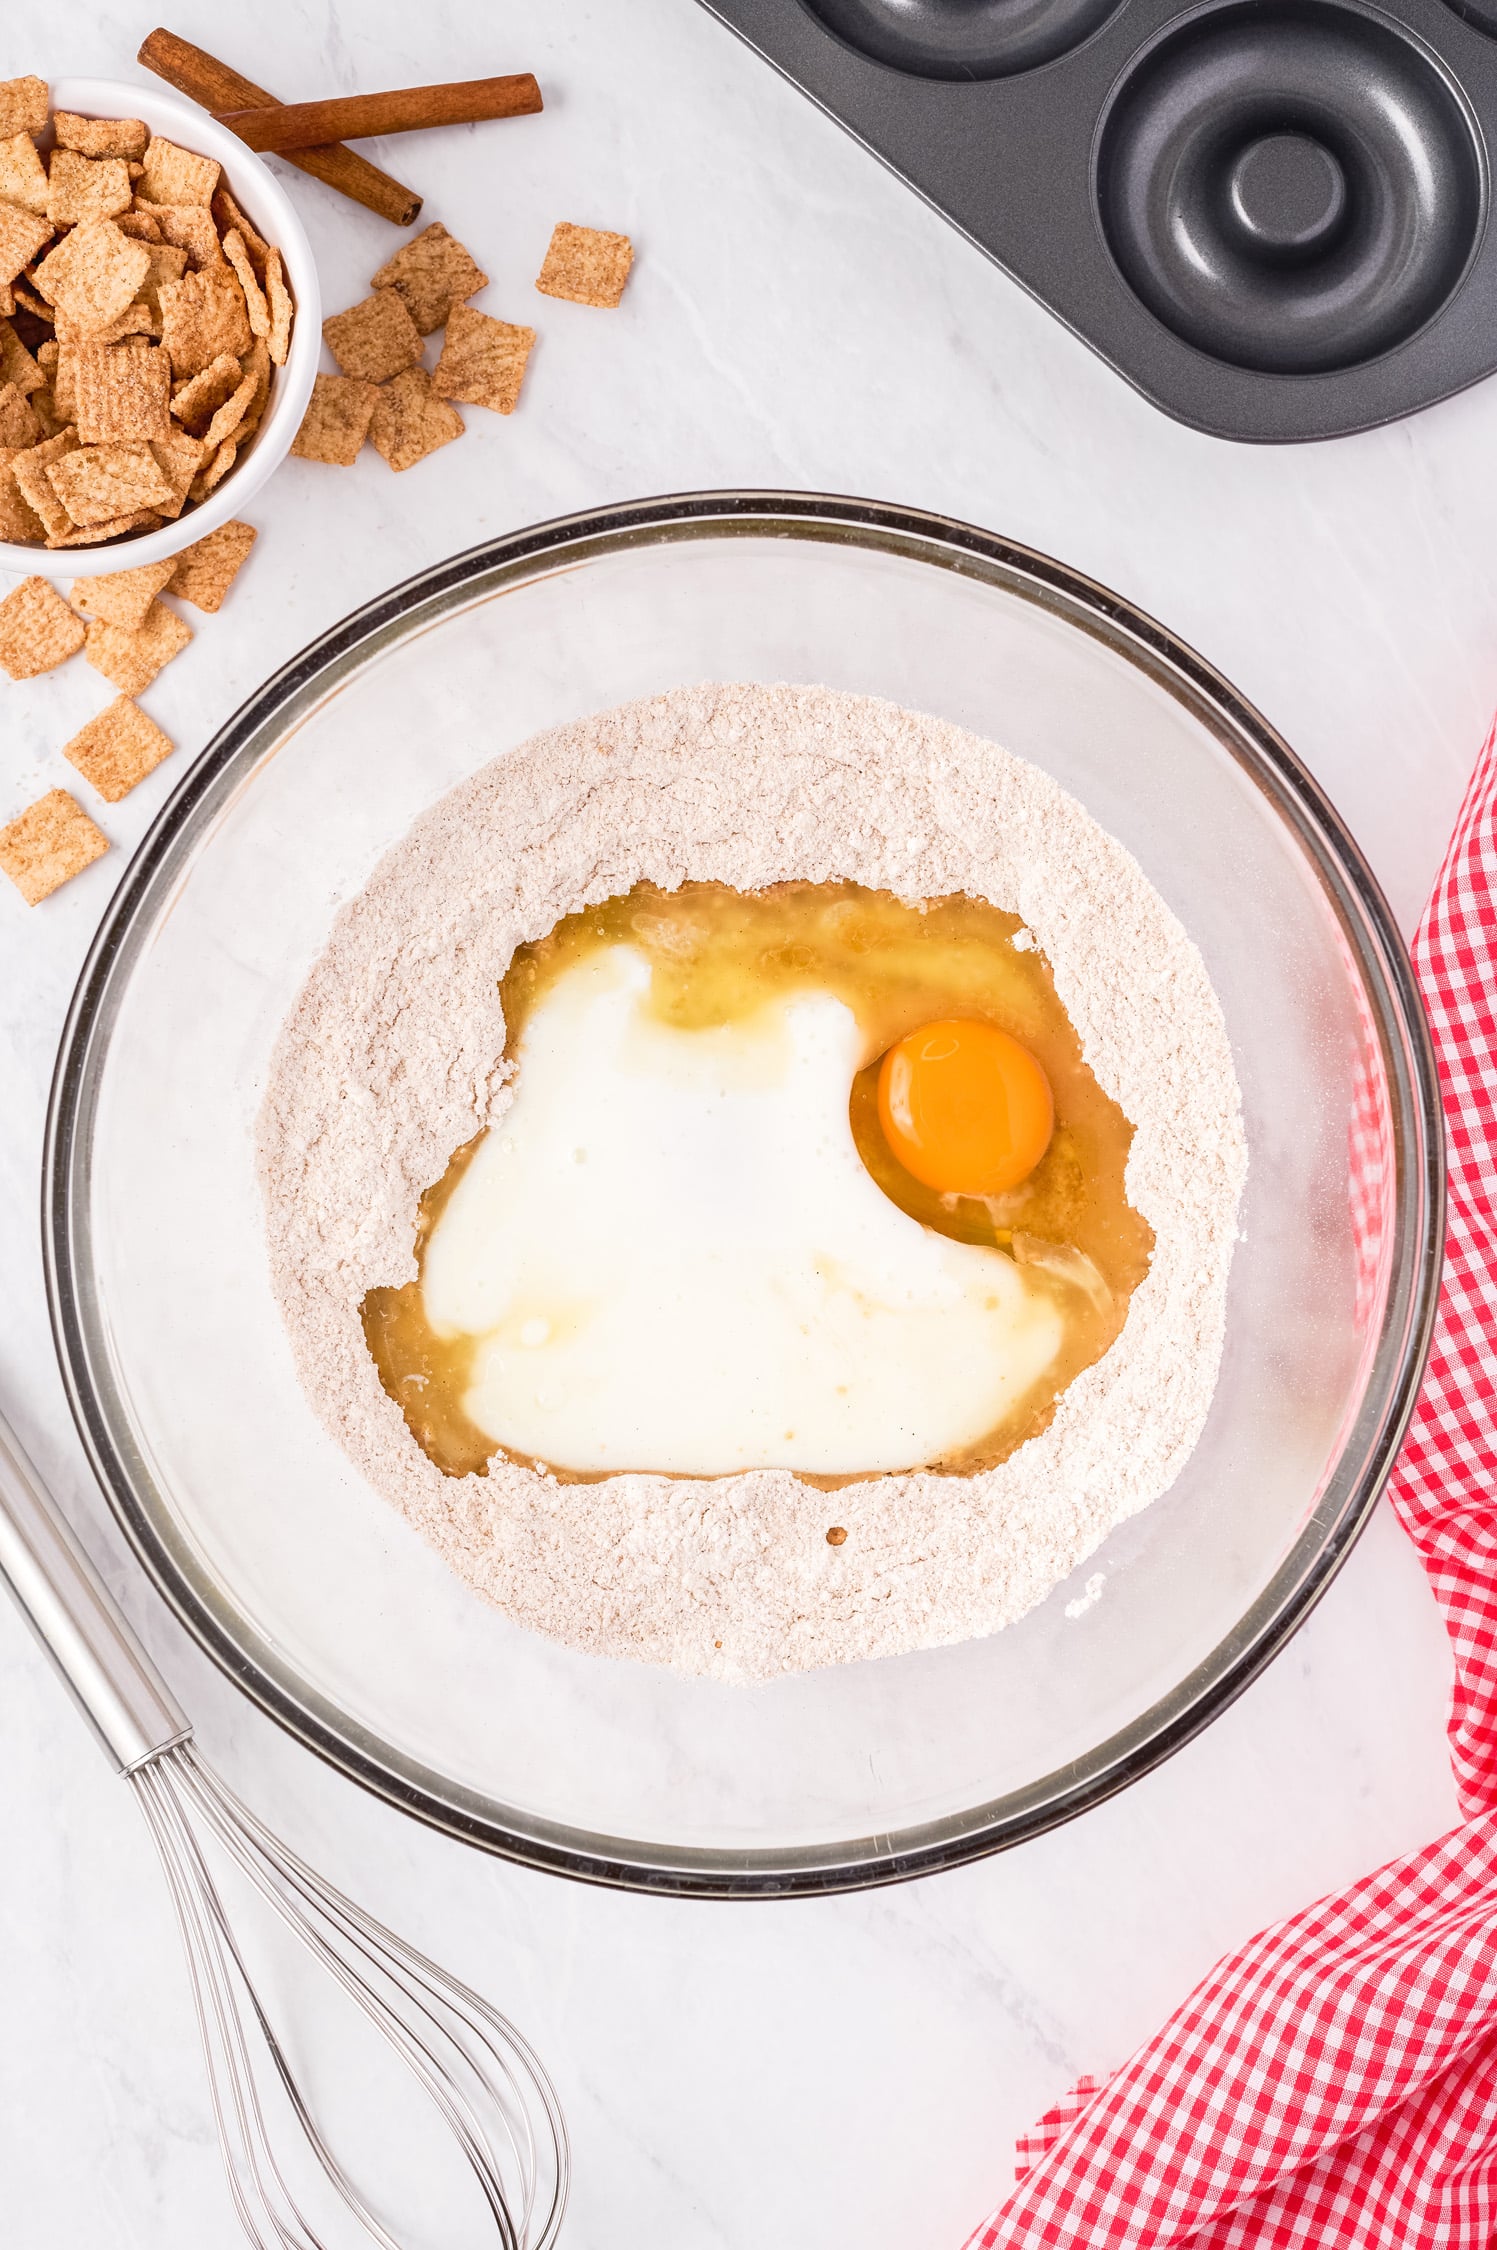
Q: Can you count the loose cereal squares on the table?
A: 12